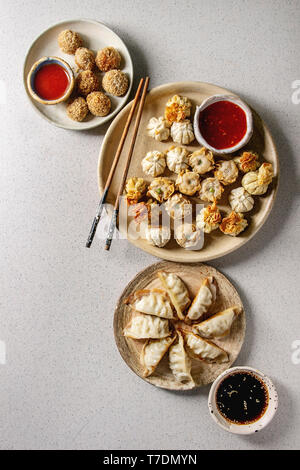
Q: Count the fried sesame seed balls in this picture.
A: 7